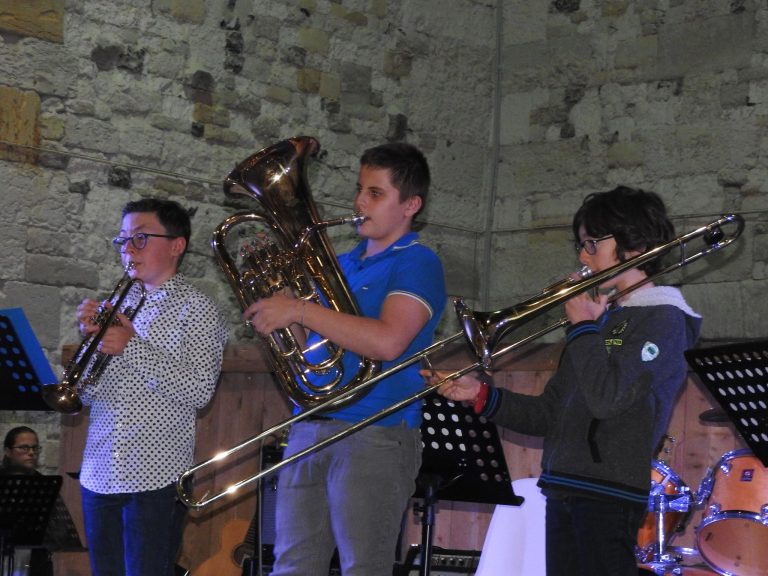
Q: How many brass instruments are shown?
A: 3